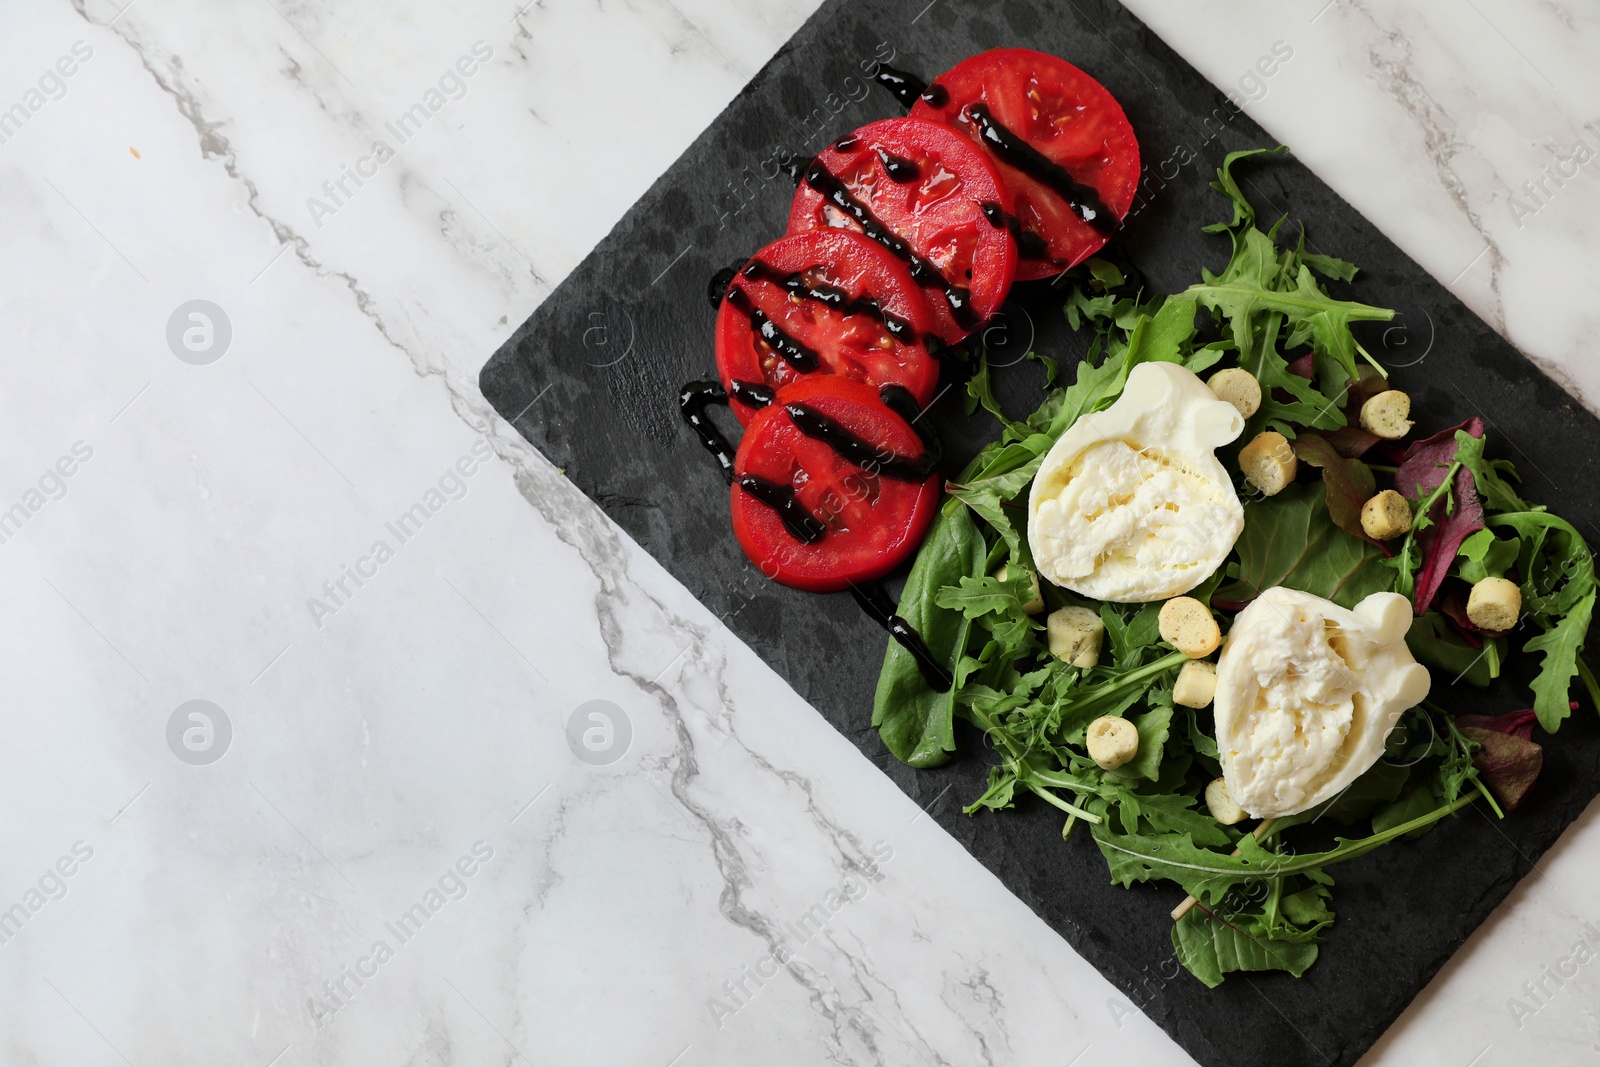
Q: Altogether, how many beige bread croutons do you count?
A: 11